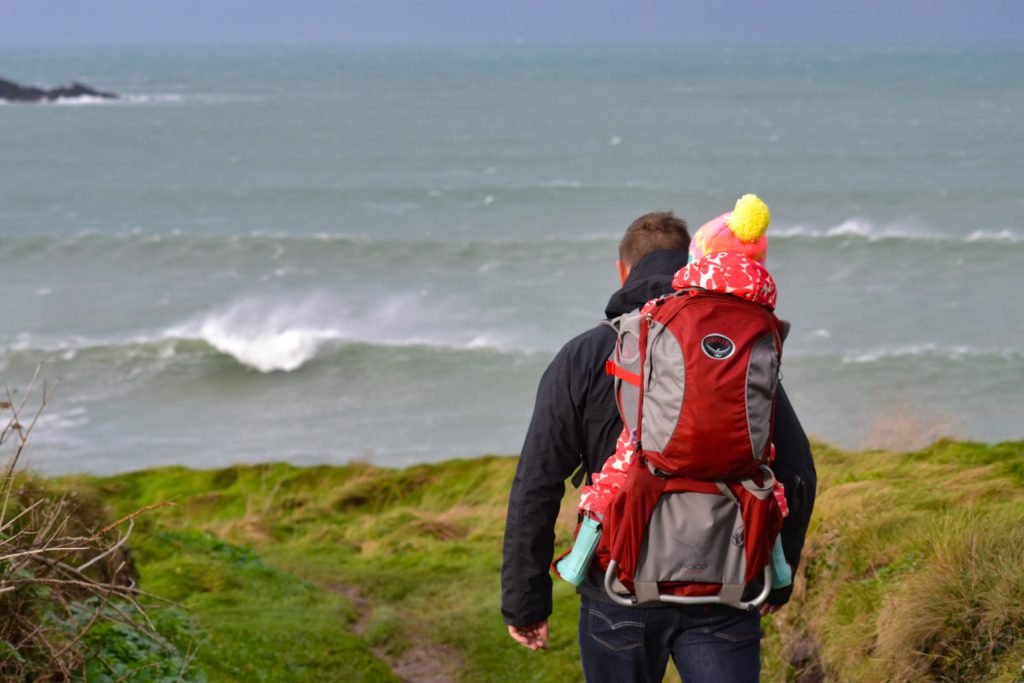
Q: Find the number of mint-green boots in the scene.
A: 2